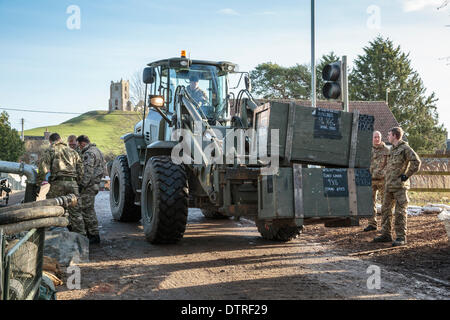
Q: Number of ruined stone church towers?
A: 1